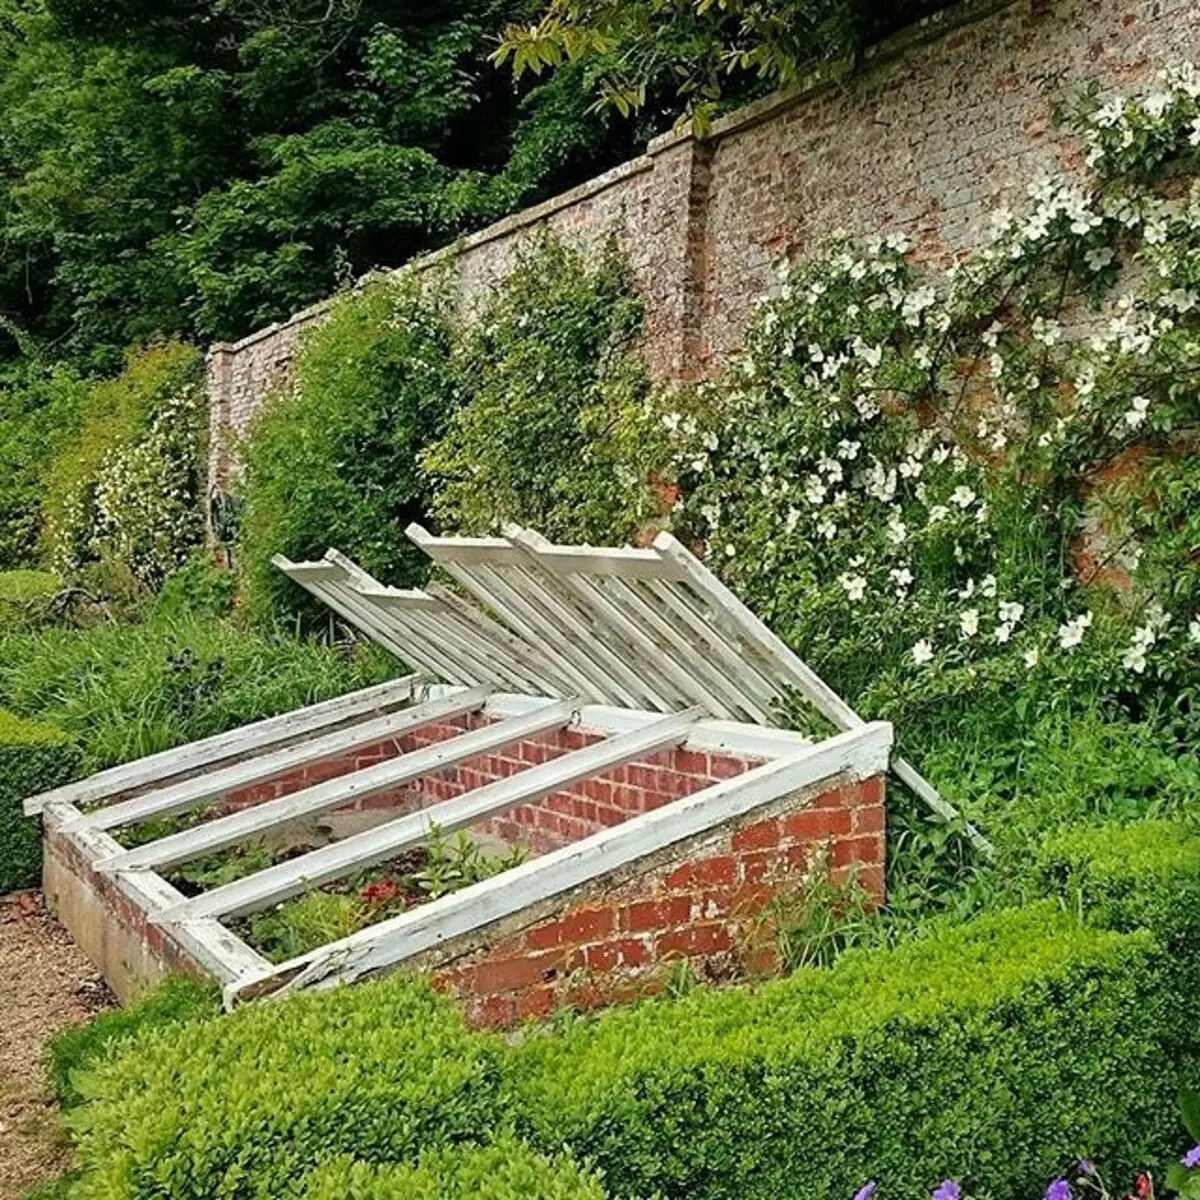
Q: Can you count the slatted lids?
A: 4